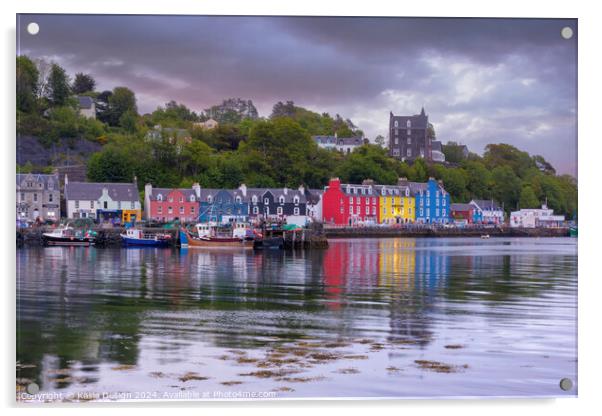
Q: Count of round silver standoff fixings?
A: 4